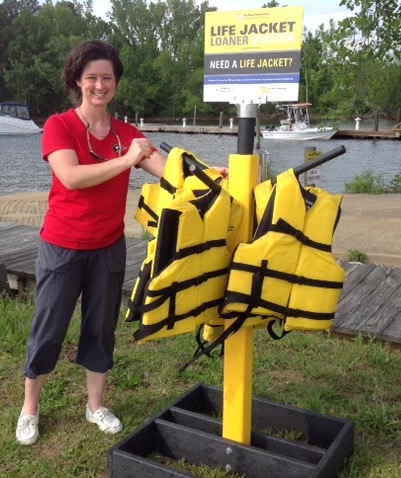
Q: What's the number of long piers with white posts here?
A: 1